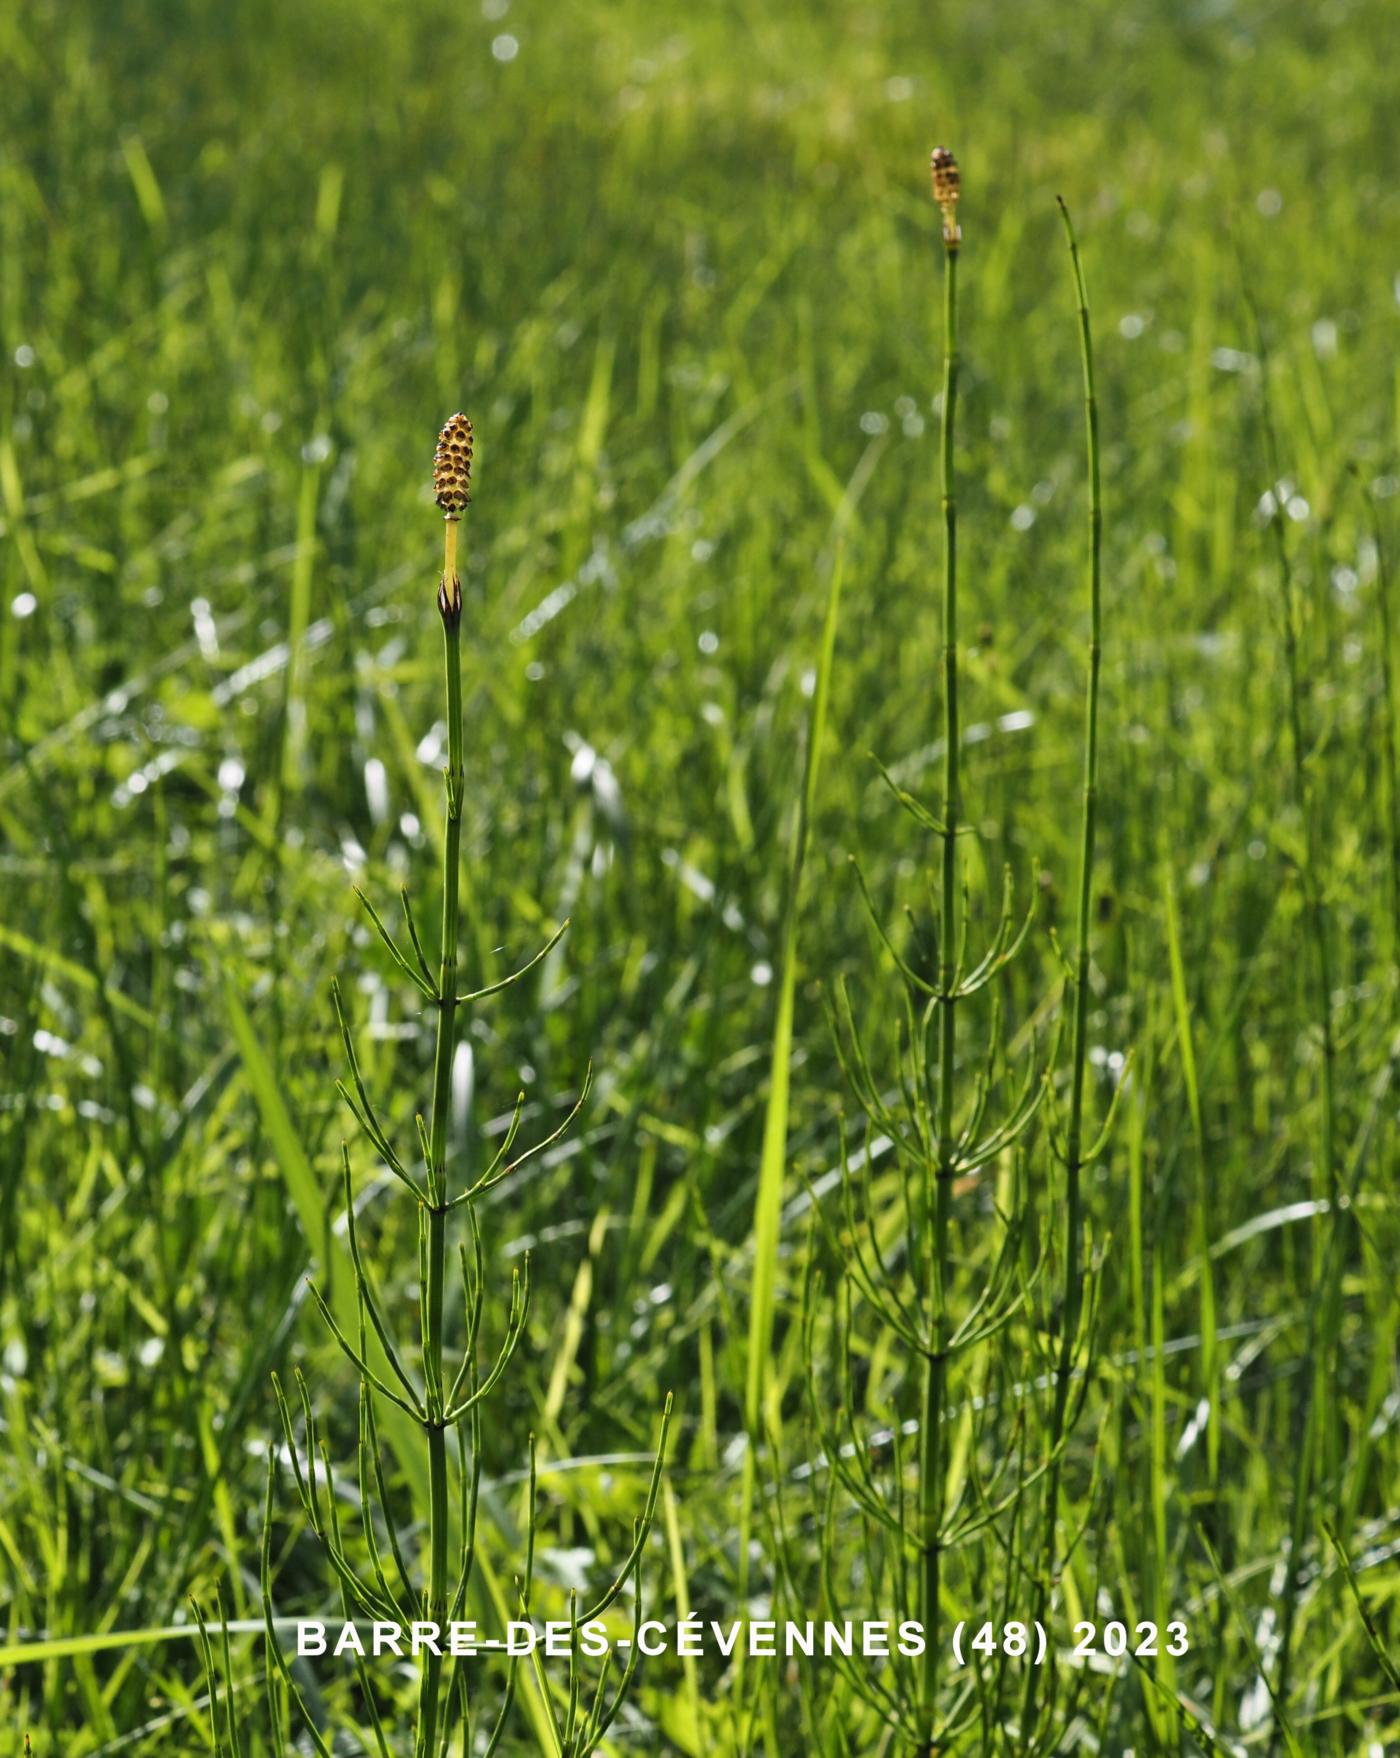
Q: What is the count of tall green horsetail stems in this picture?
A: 3